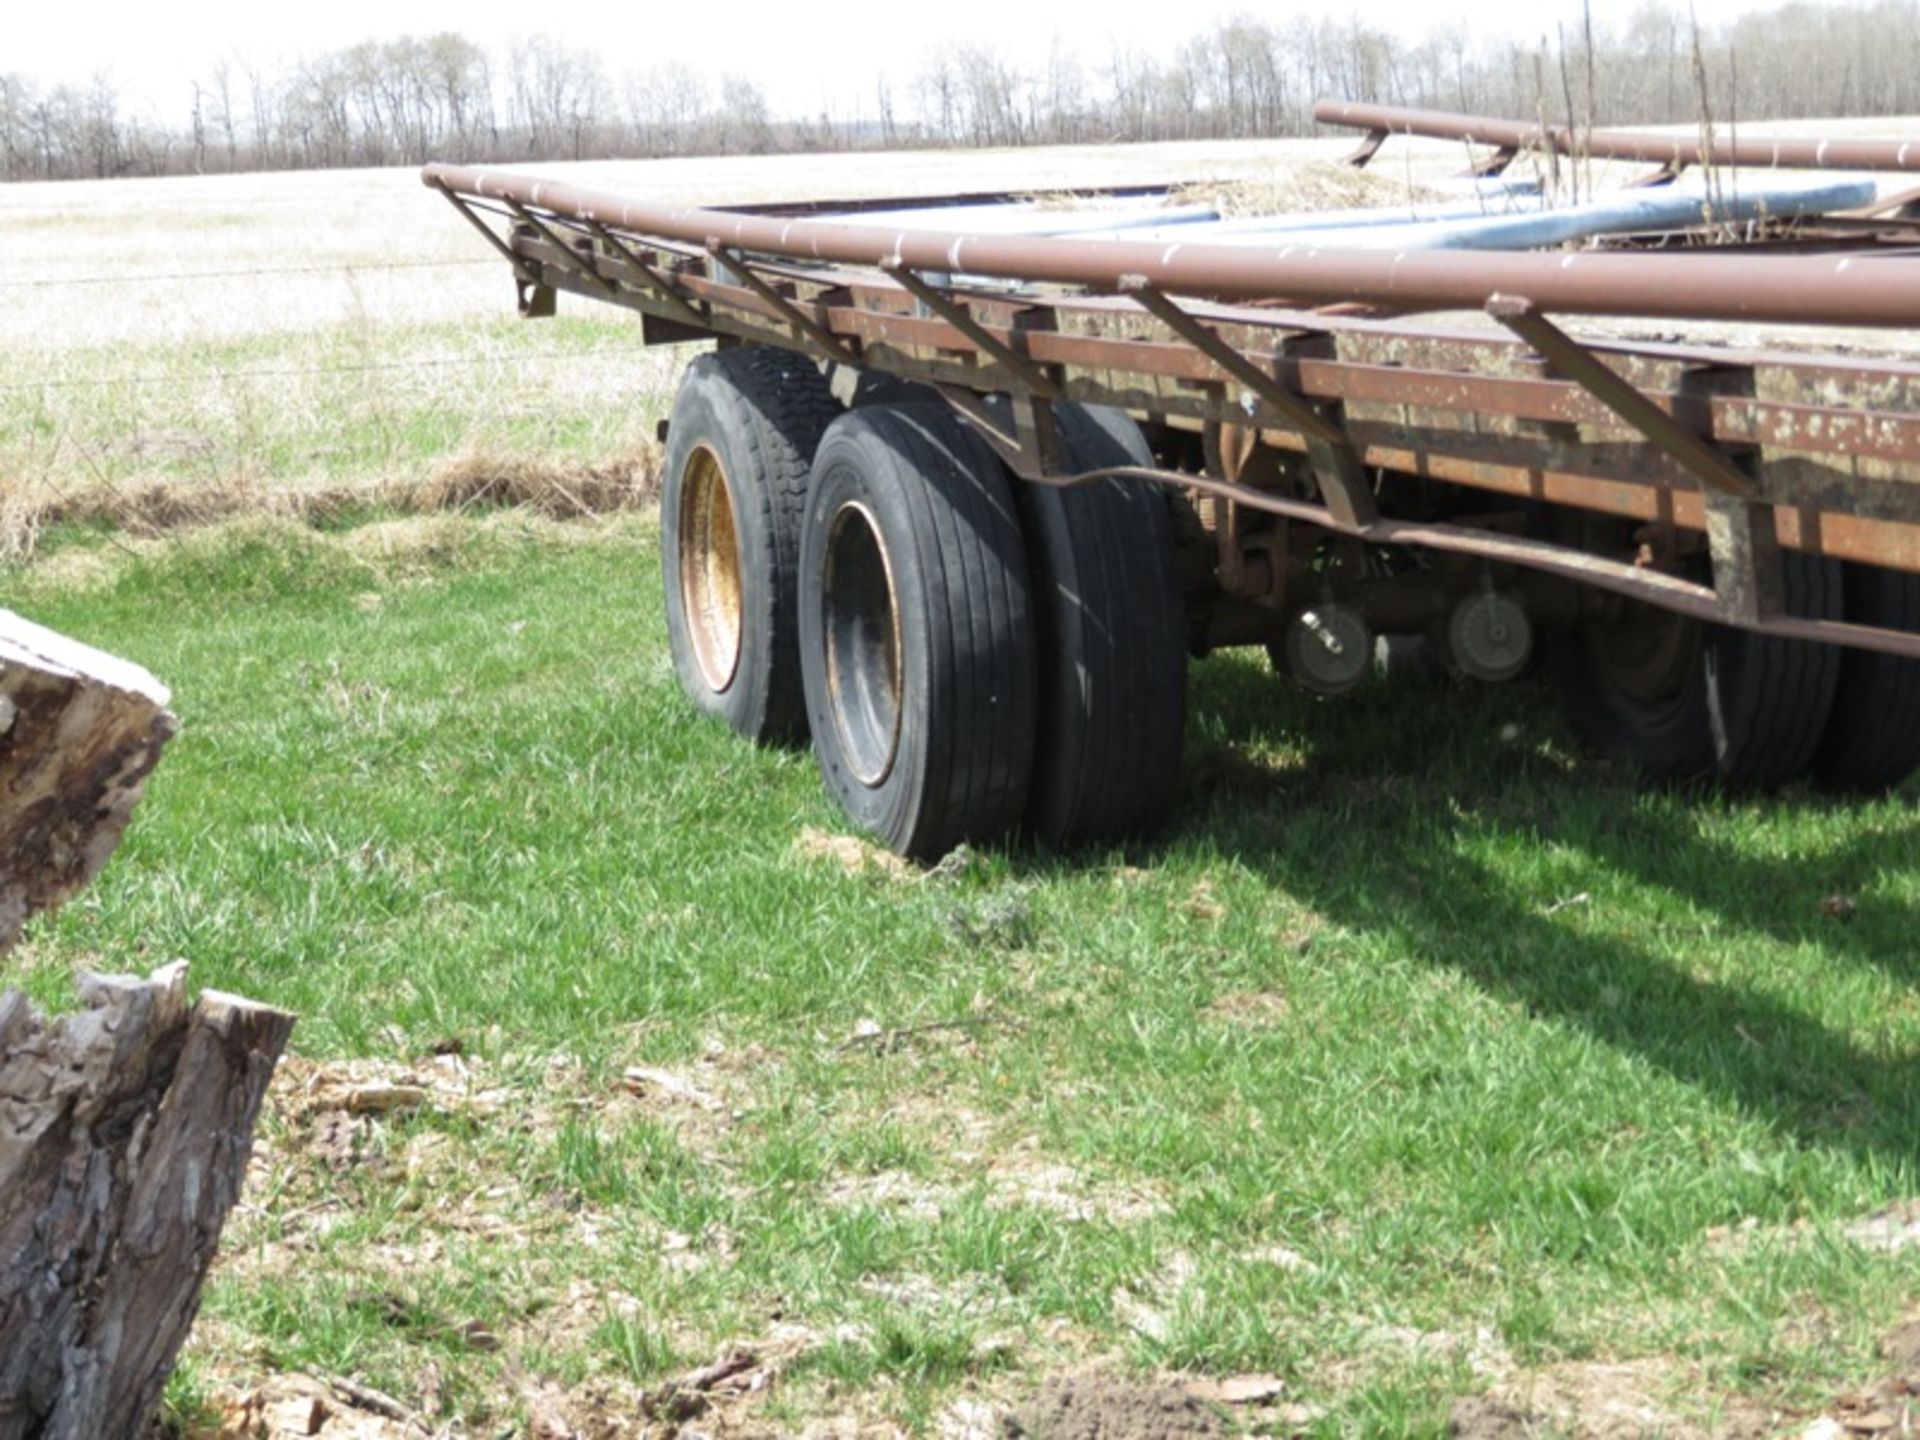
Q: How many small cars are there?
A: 0